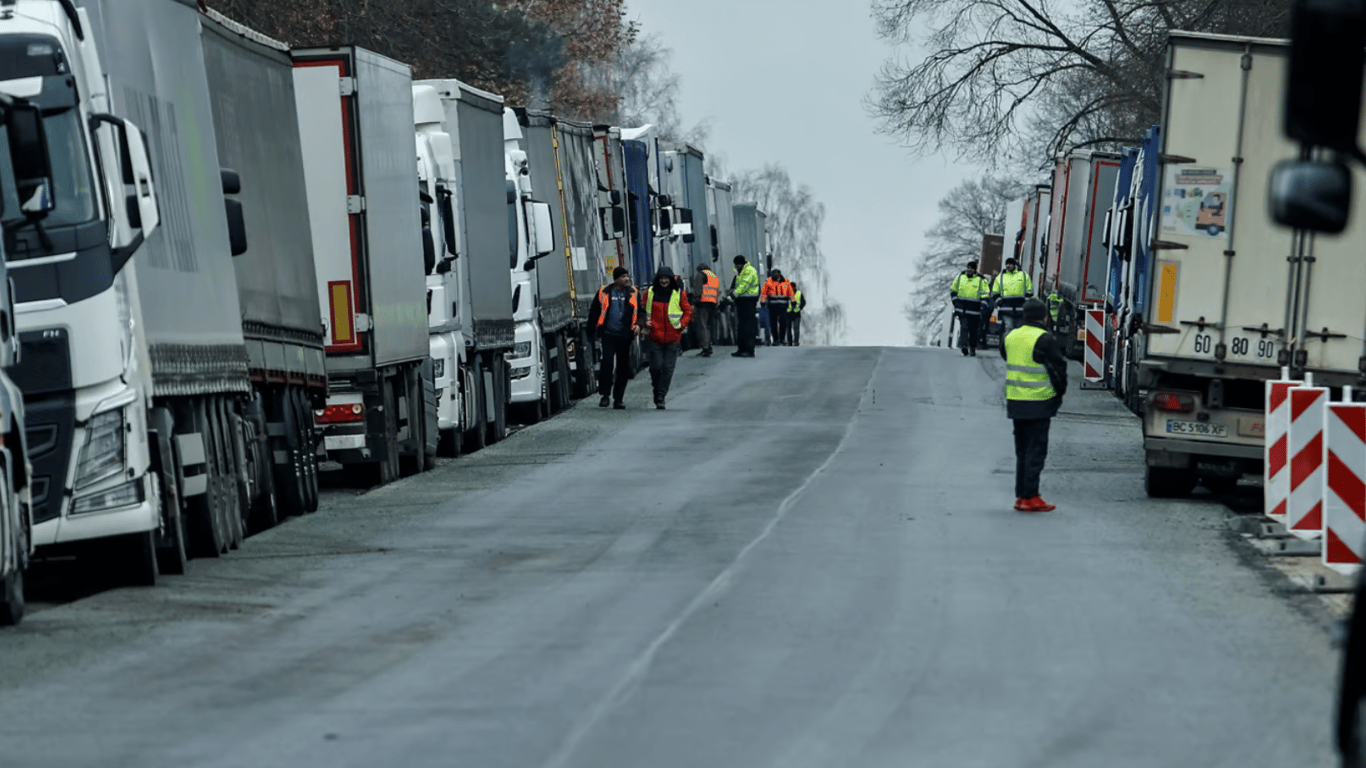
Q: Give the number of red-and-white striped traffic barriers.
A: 4